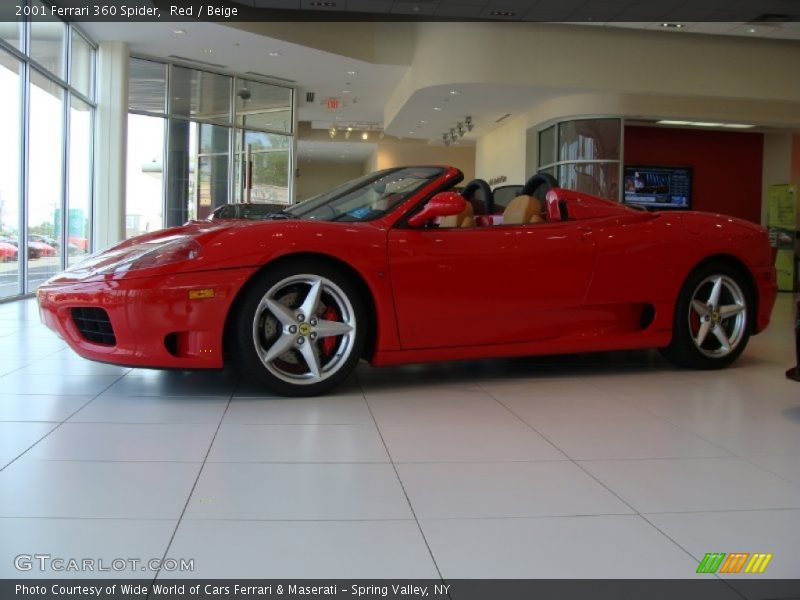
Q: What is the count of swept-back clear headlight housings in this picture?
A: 1